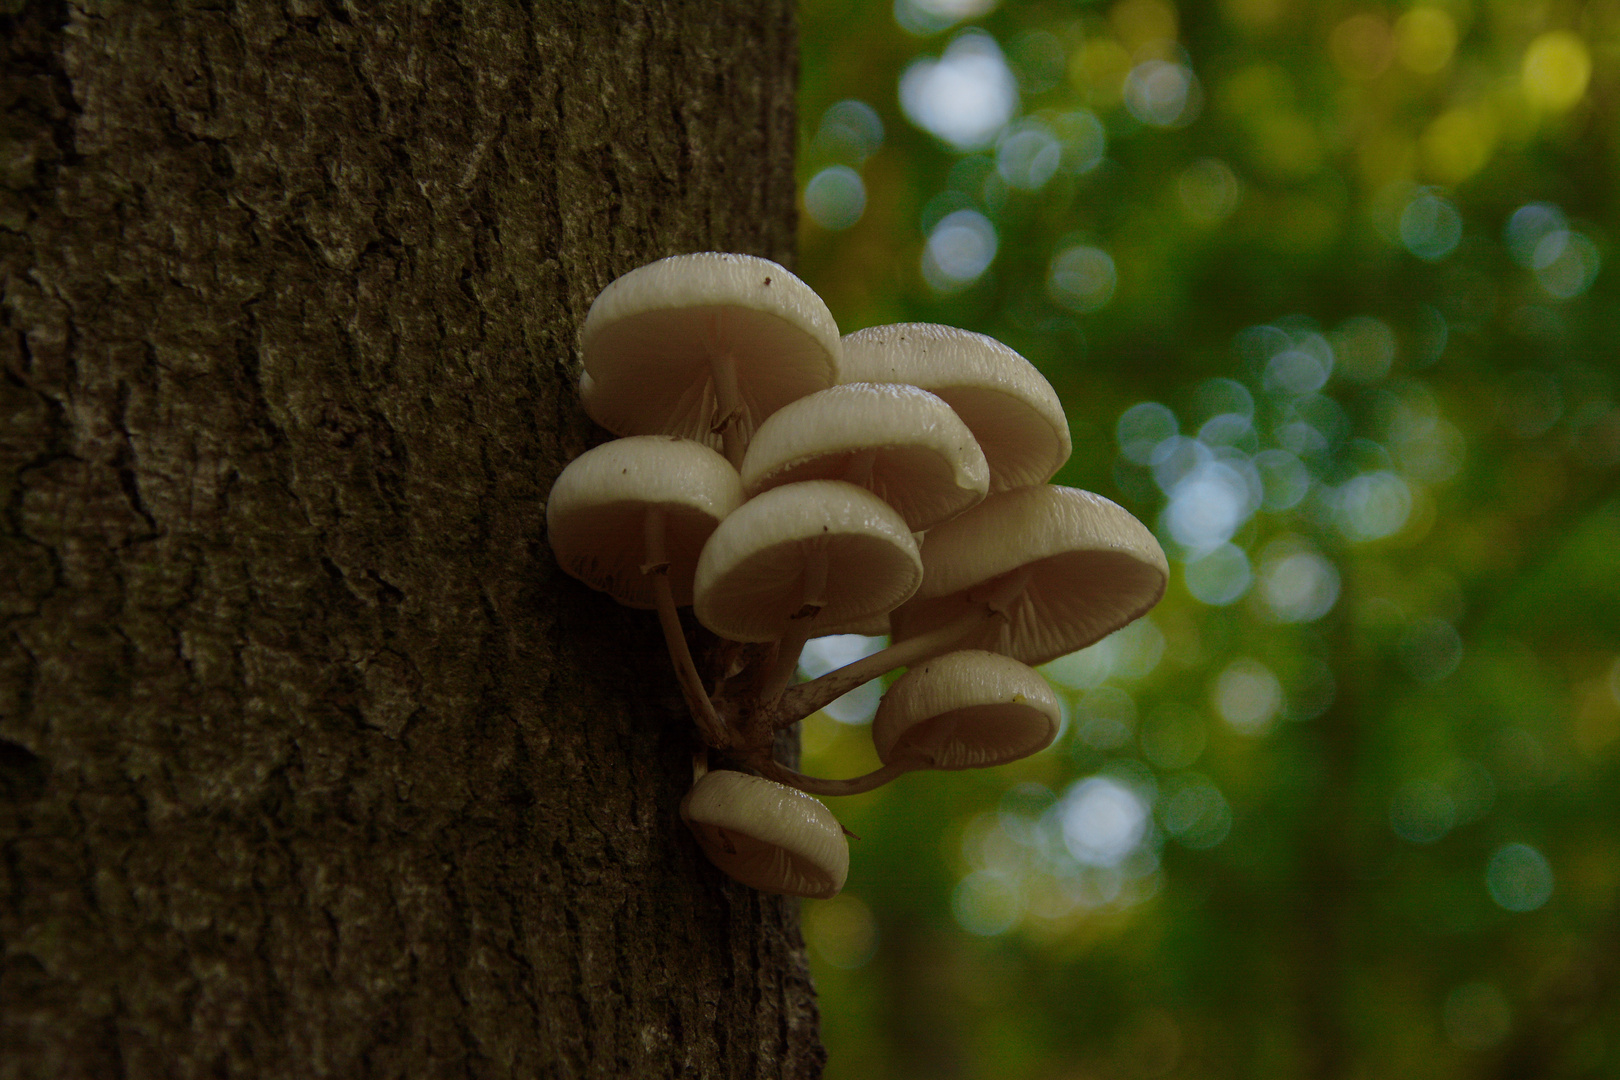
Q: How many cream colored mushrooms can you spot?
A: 8